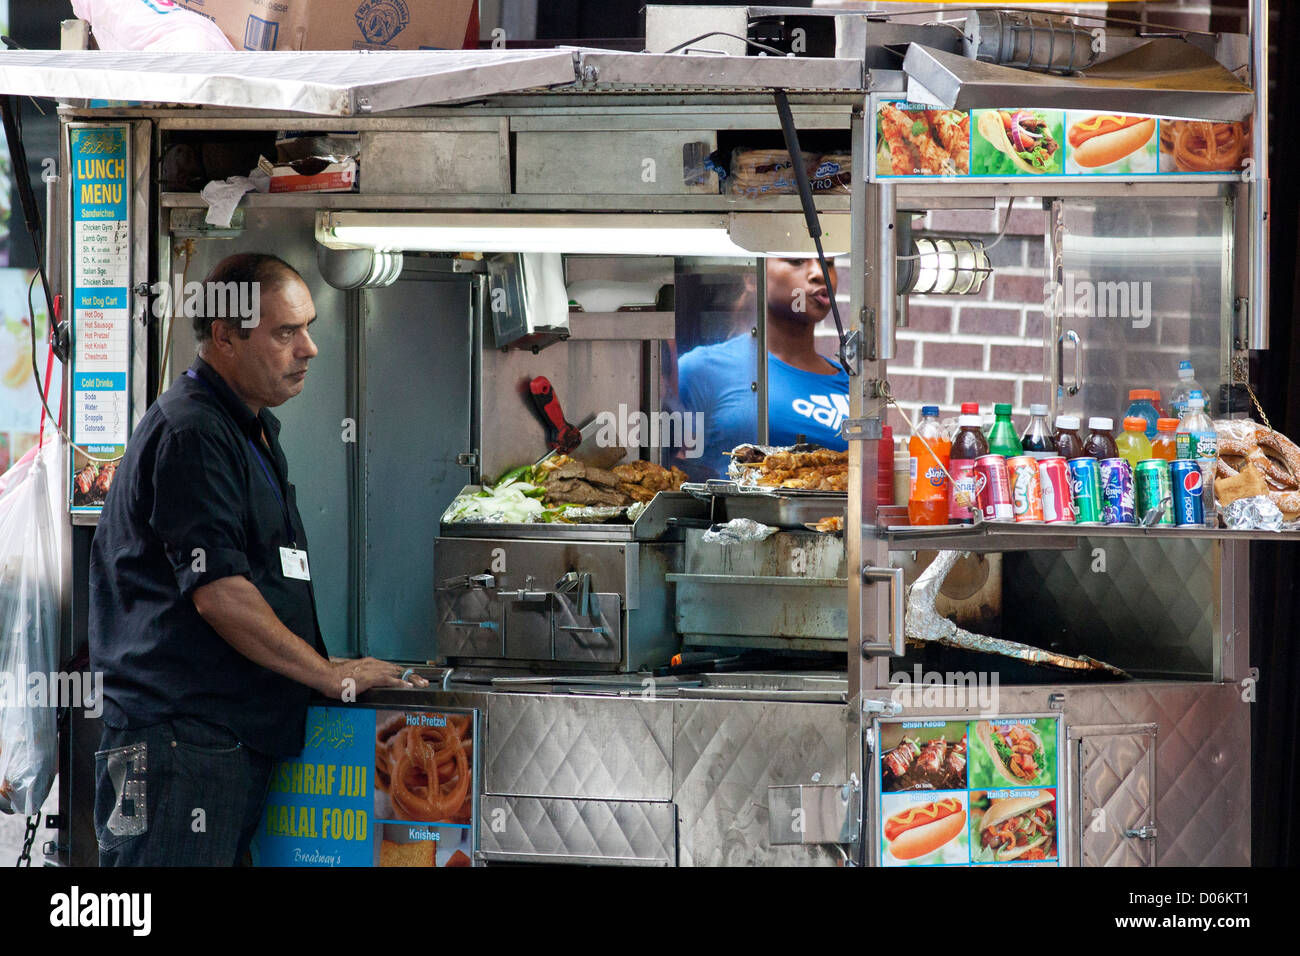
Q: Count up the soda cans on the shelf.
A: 7